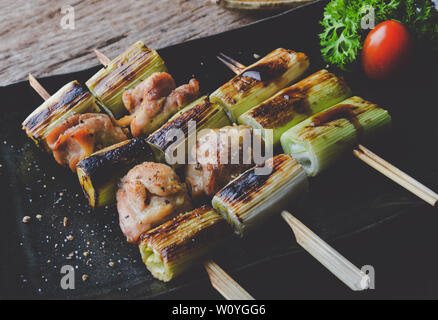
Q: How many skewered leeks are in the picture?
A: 9